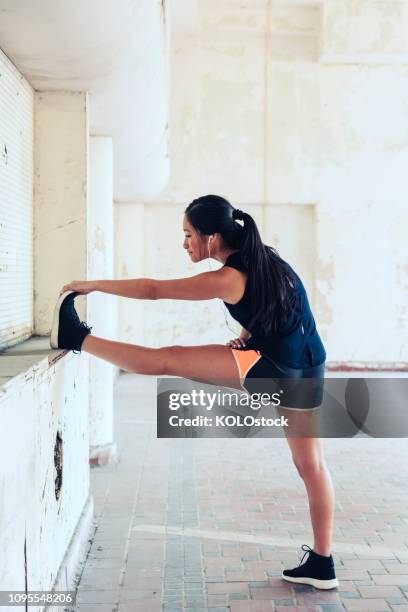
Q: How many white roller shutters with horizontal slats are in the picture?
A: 1